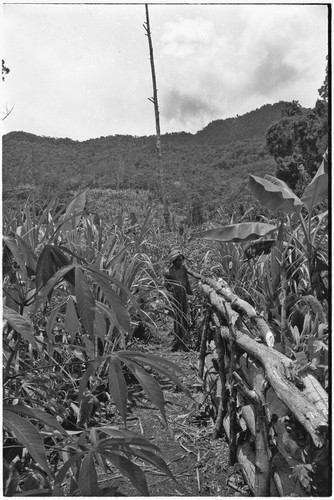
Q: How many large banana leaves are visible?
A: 3